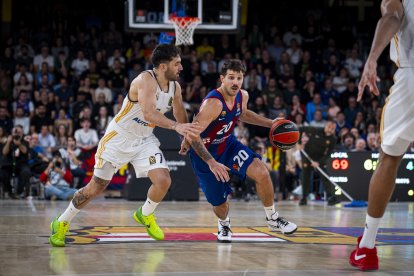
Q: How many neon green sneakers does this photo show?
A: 2